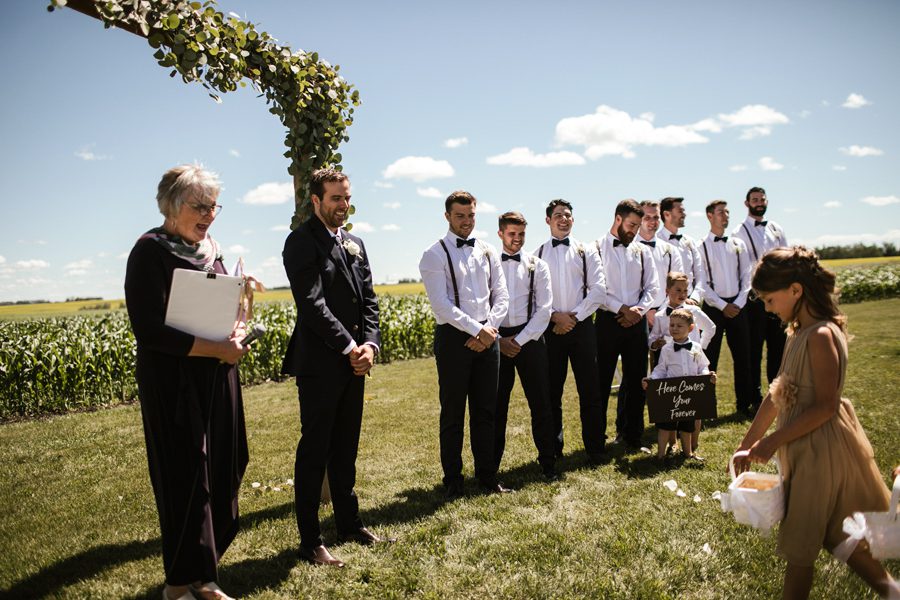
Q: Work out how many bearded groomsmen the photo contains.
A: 2